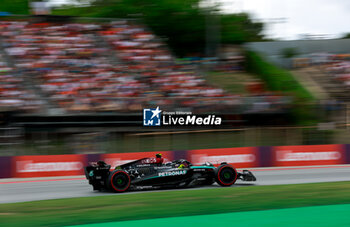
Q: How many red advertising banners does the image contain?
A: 4